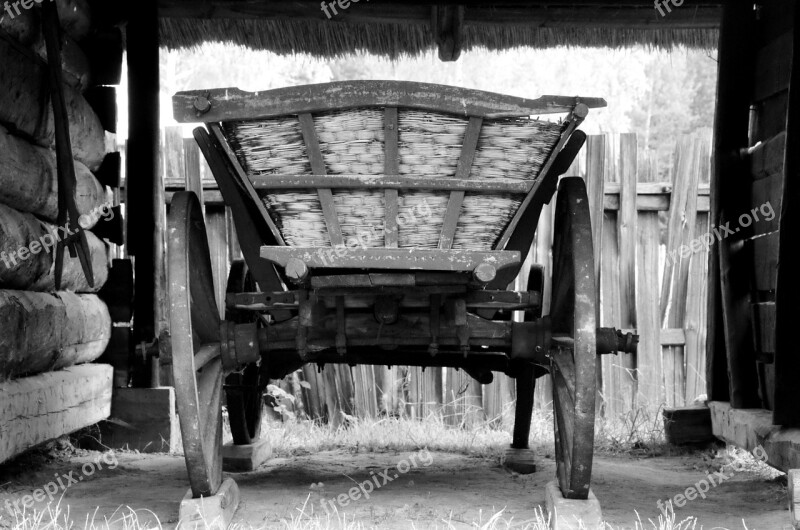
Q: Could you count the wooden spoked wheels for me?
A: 4